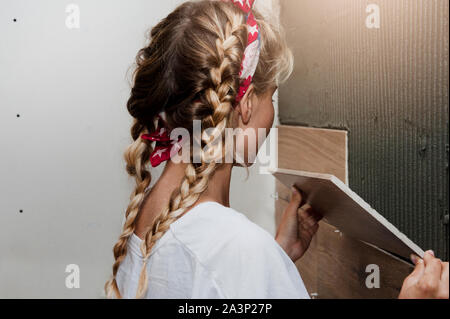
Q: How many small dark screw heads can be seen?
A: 3